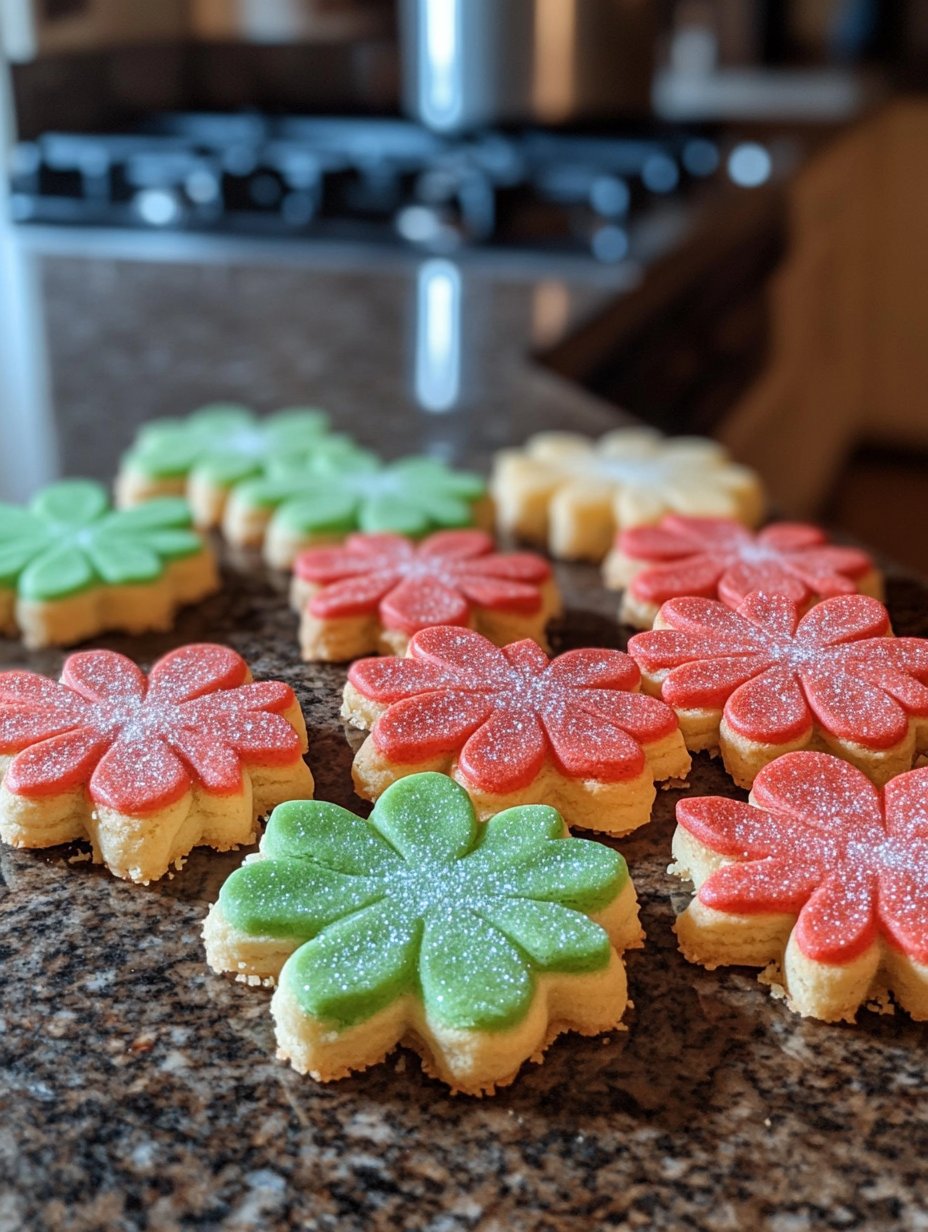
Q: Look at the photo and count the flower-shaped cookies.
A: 11